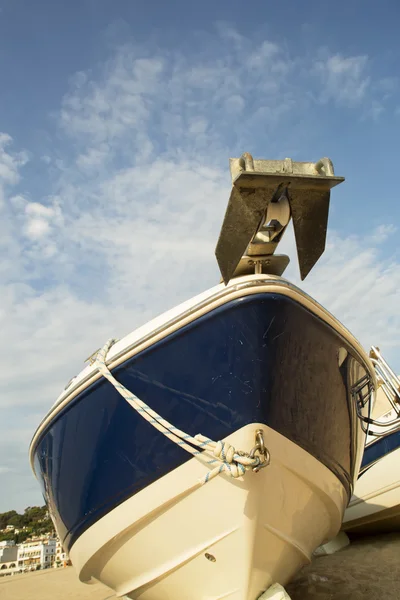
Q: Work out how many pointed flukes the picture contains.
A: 2